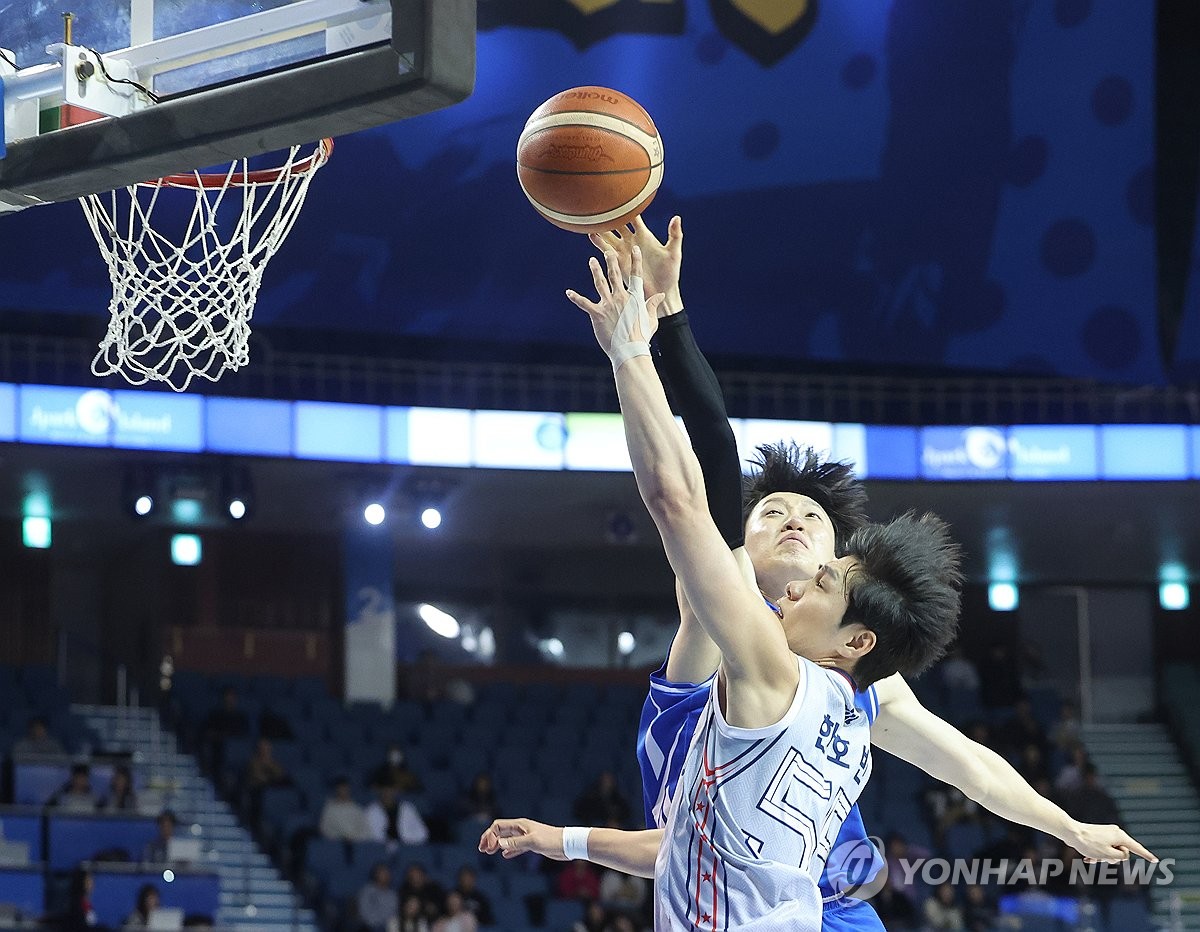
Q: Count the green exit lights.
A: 4